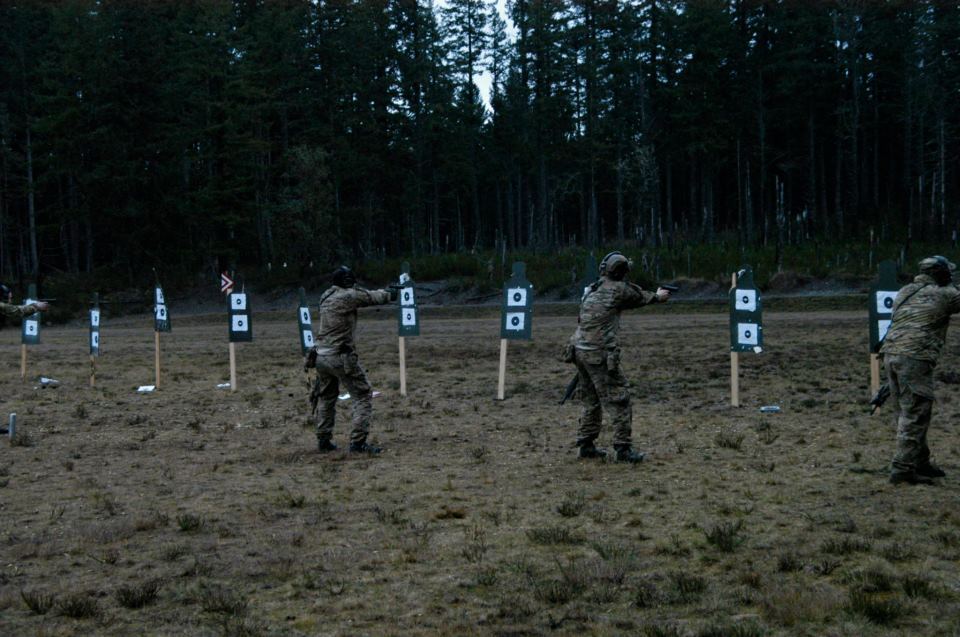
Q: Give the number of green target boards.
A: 10